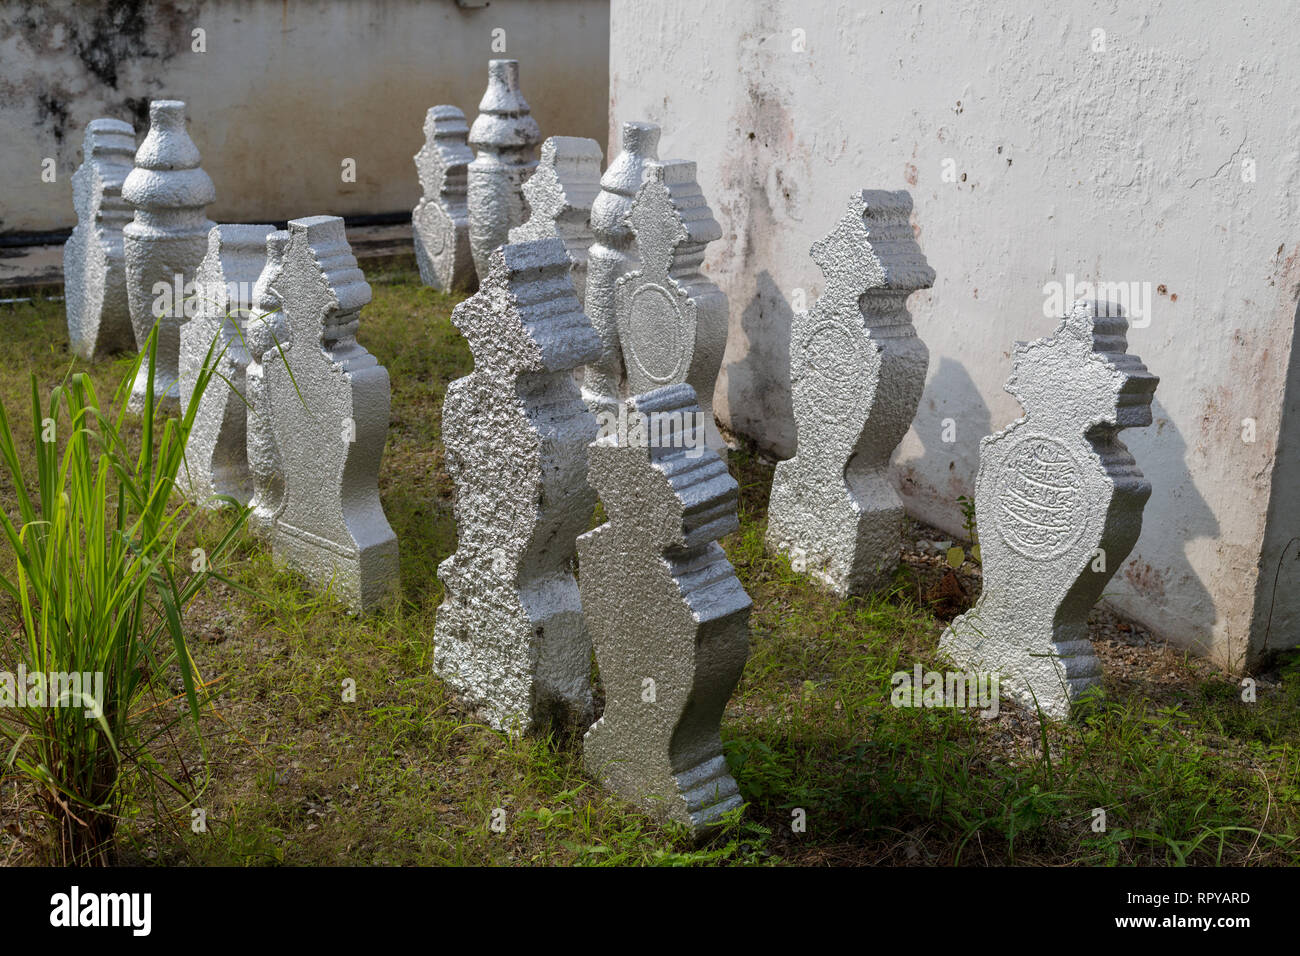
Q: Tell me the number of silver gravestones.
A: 14